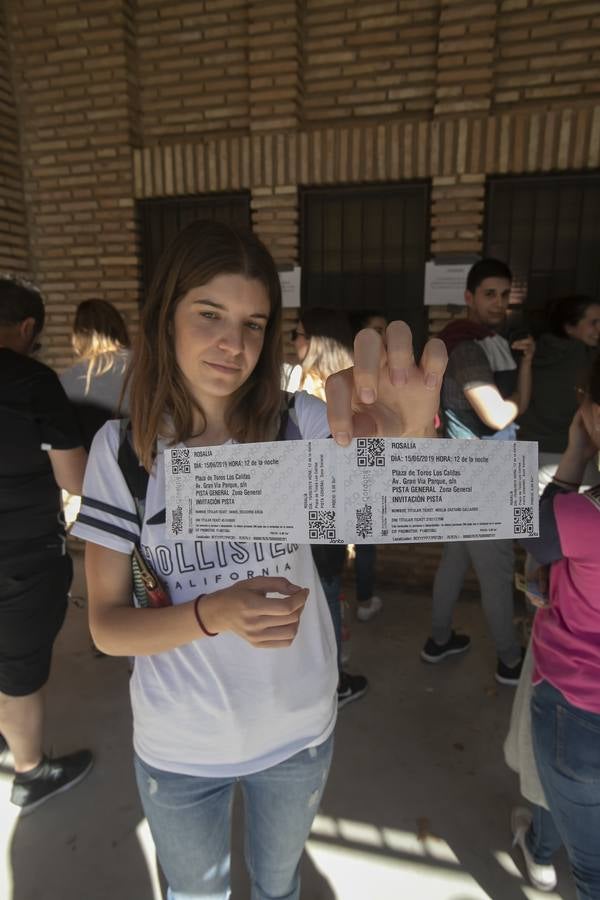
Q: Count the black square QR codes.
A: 4